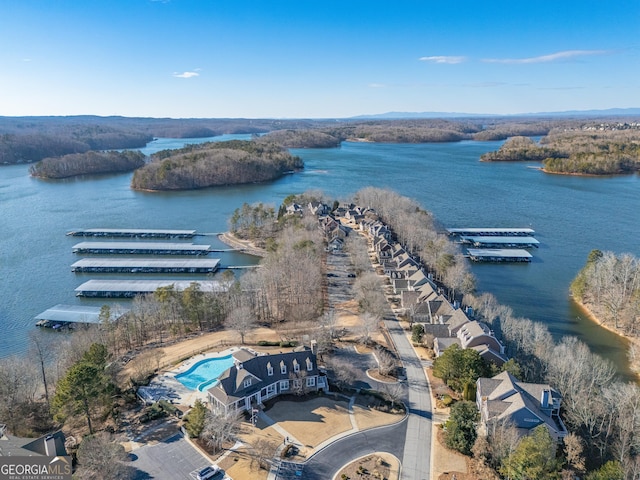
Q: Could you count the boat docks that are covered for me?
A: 8